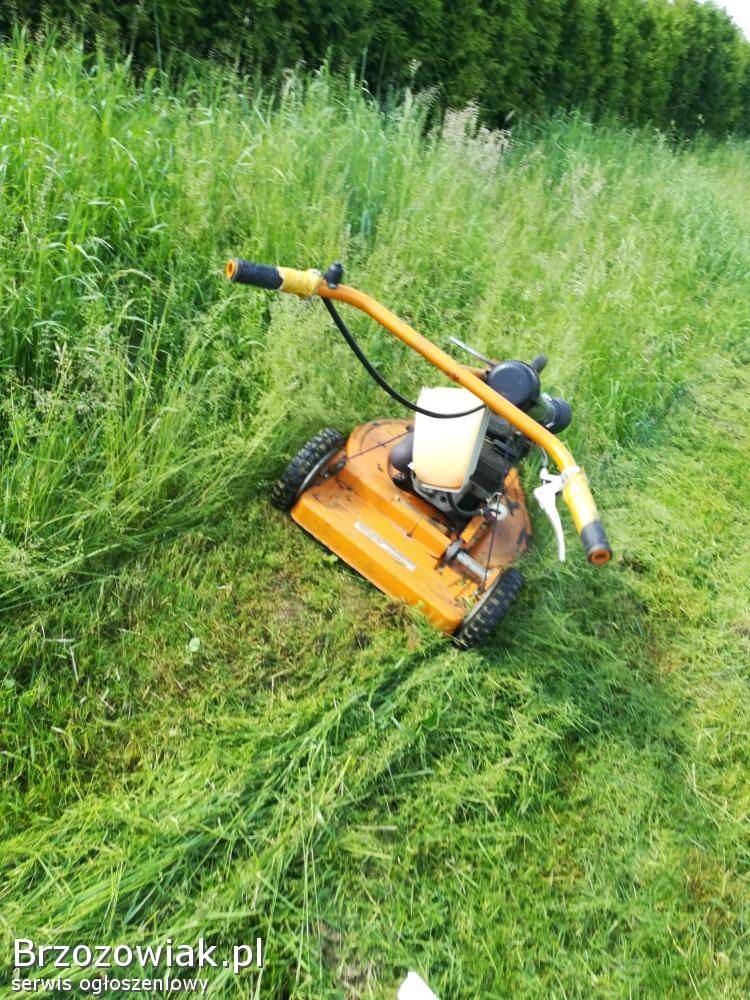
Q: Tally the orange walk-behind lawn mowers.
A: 1